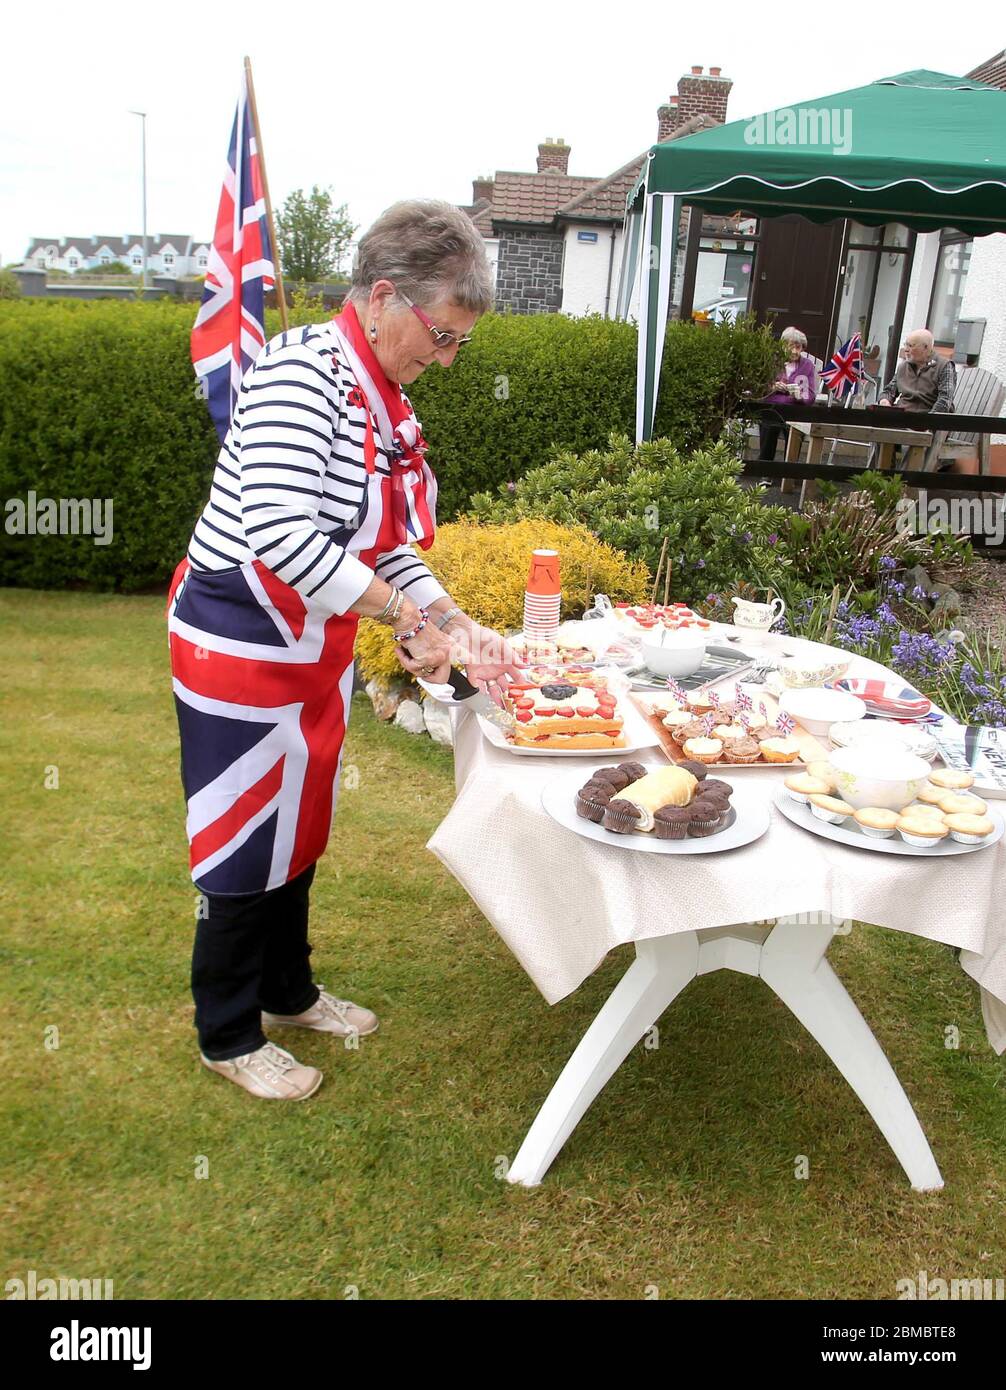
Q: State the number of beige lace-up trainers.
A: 2